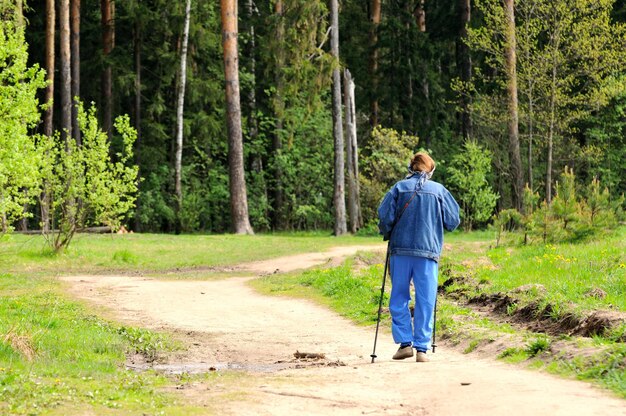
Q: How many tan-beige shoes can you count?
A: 2